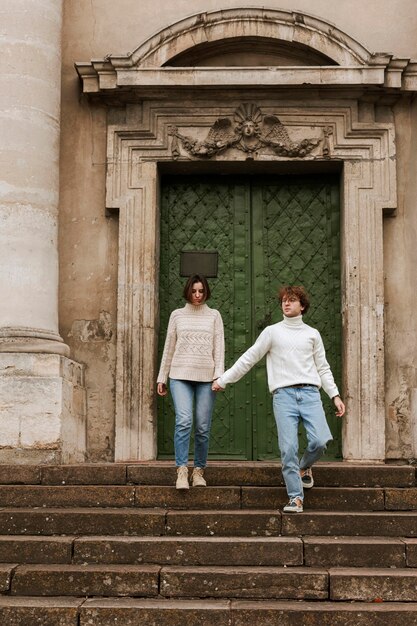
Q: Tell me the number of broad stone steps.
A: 6